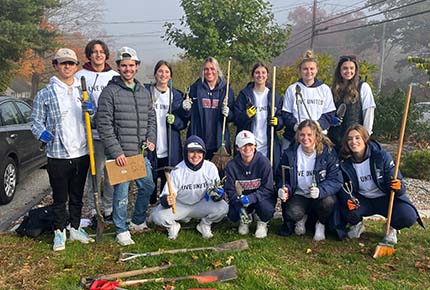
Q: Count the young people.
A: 12